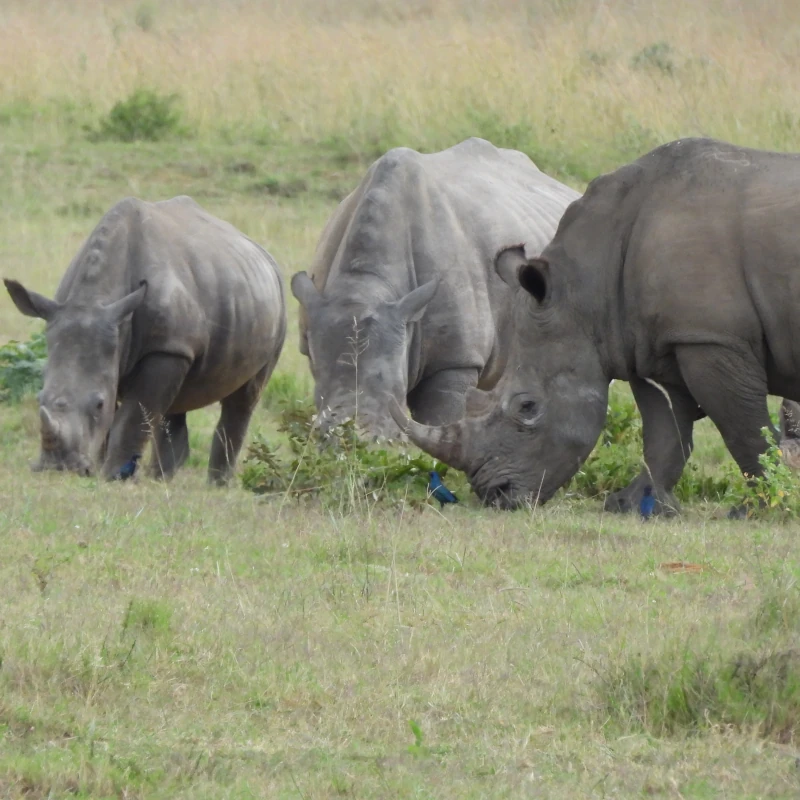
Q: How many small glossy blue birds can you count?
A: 3